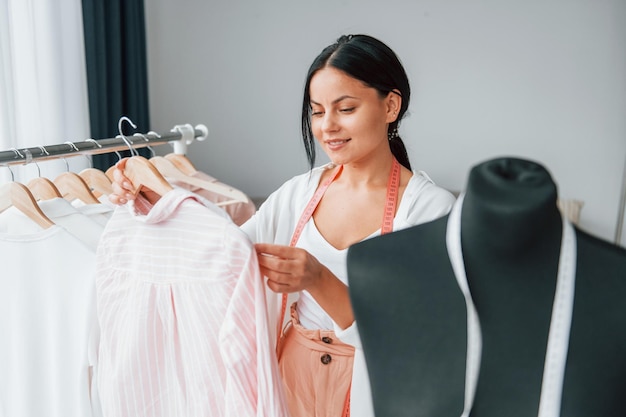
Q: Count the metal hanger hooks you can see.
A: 8